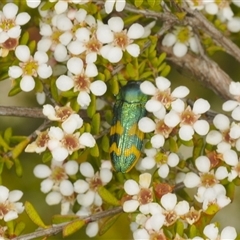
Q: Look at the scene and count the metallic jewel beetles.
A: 1